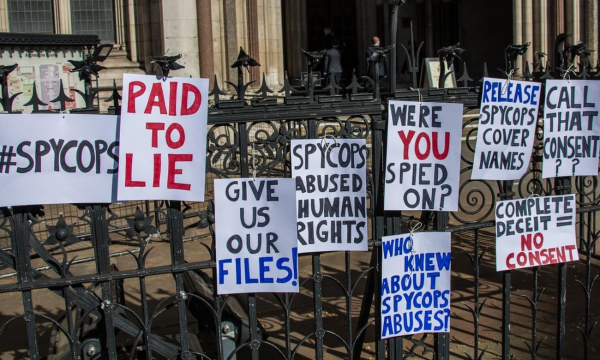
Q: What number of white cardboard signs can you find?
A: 9